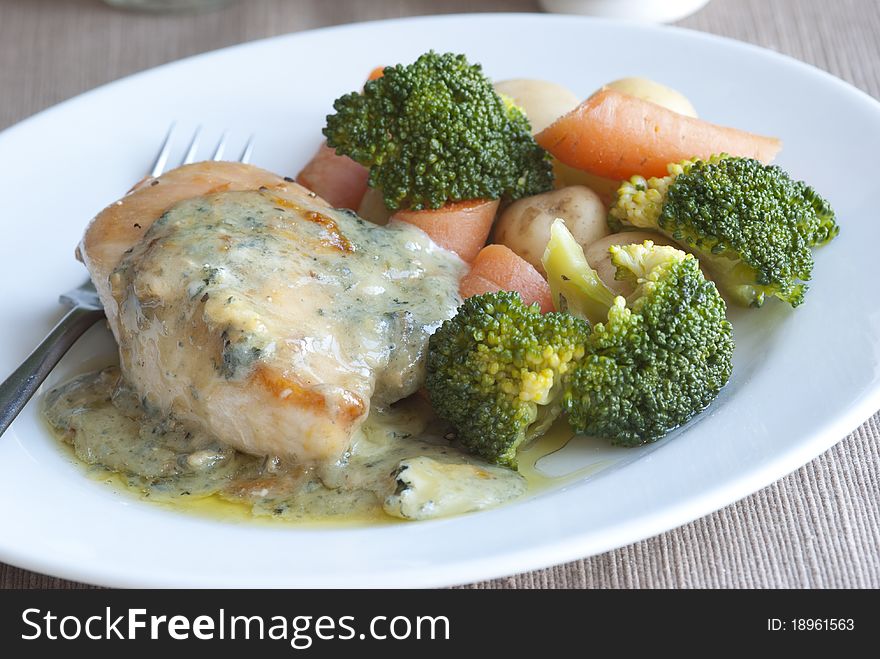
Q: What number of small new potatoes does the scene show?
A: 4